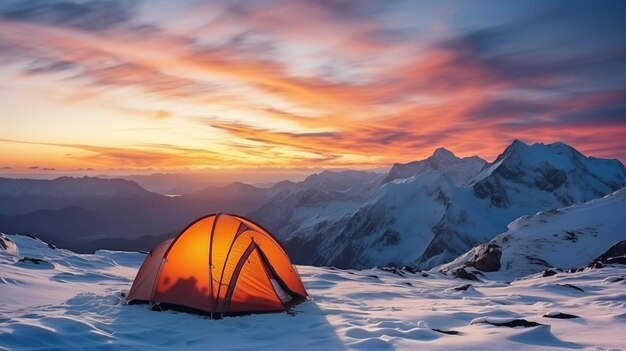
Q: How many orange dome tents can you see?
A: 1